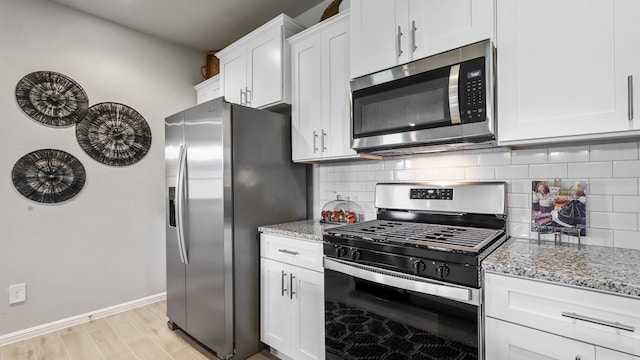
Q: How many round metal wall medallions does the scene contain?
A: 3